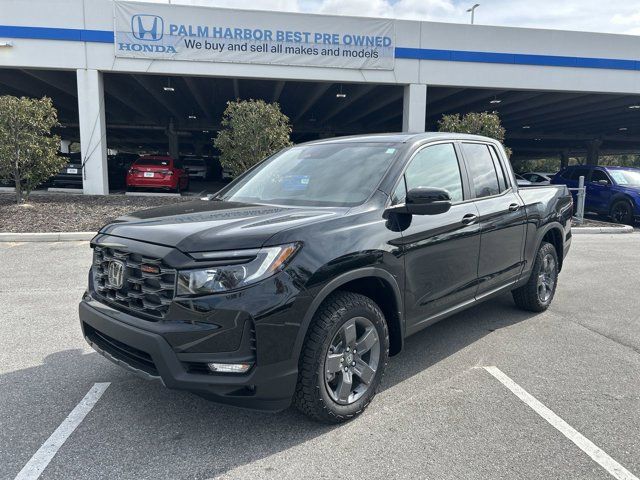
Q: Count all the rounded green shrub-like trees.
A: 3